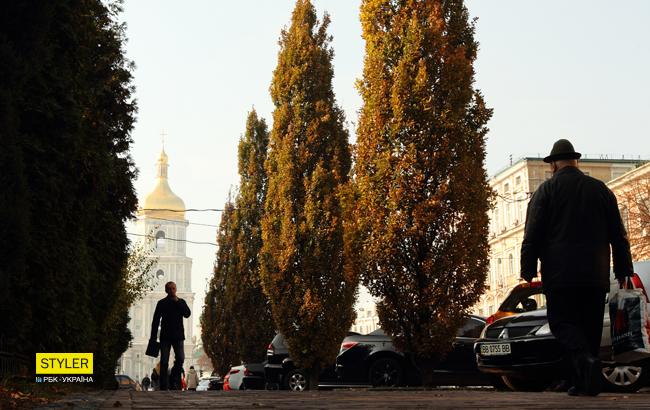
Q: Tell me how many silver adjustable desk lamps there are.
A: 0